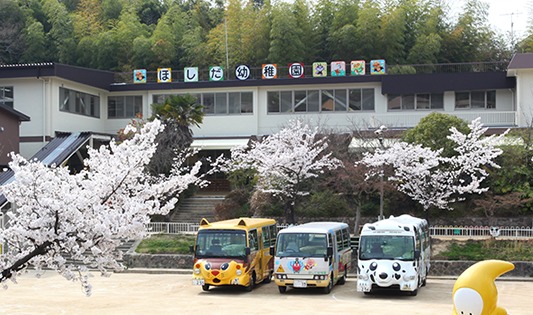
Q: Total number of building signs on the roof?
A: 11